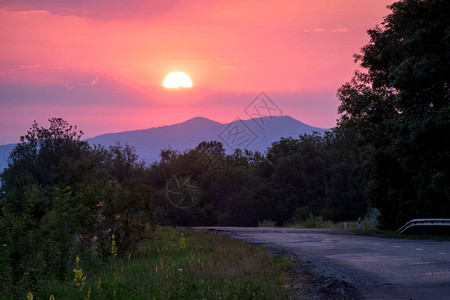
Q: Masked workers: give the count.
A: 0